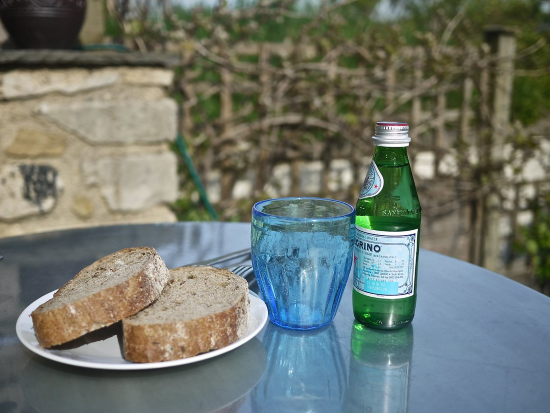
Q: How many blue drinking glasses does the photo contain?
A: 1